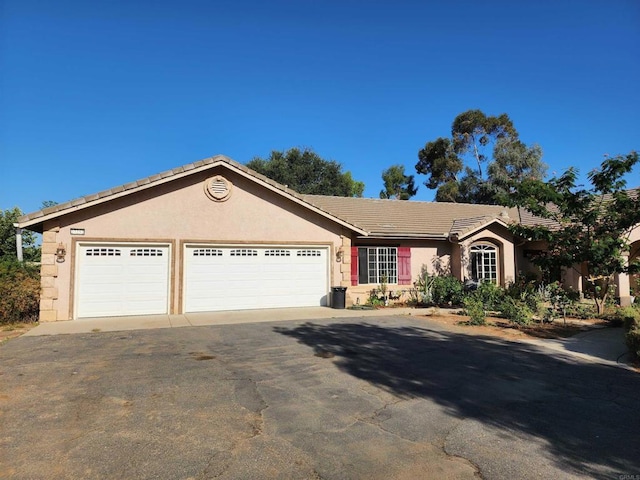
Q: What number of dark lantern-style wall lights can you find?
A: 2